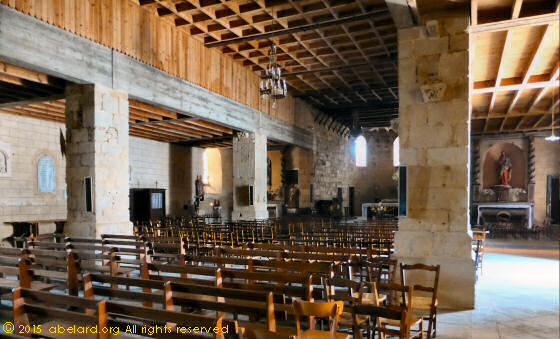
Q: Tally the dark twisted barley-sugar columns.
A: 3